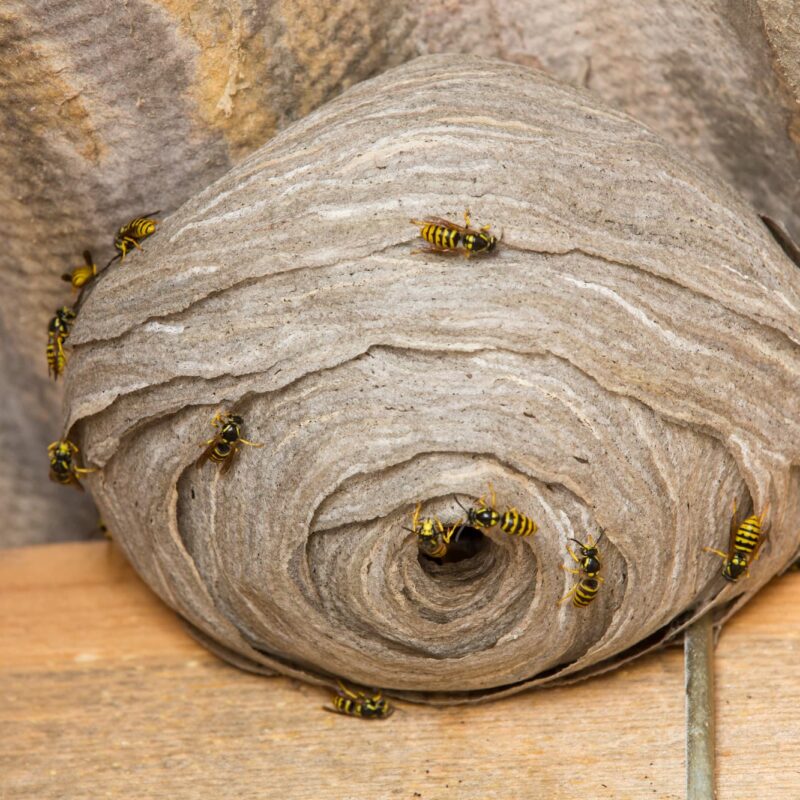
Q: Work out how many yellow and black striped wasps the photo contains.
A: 11